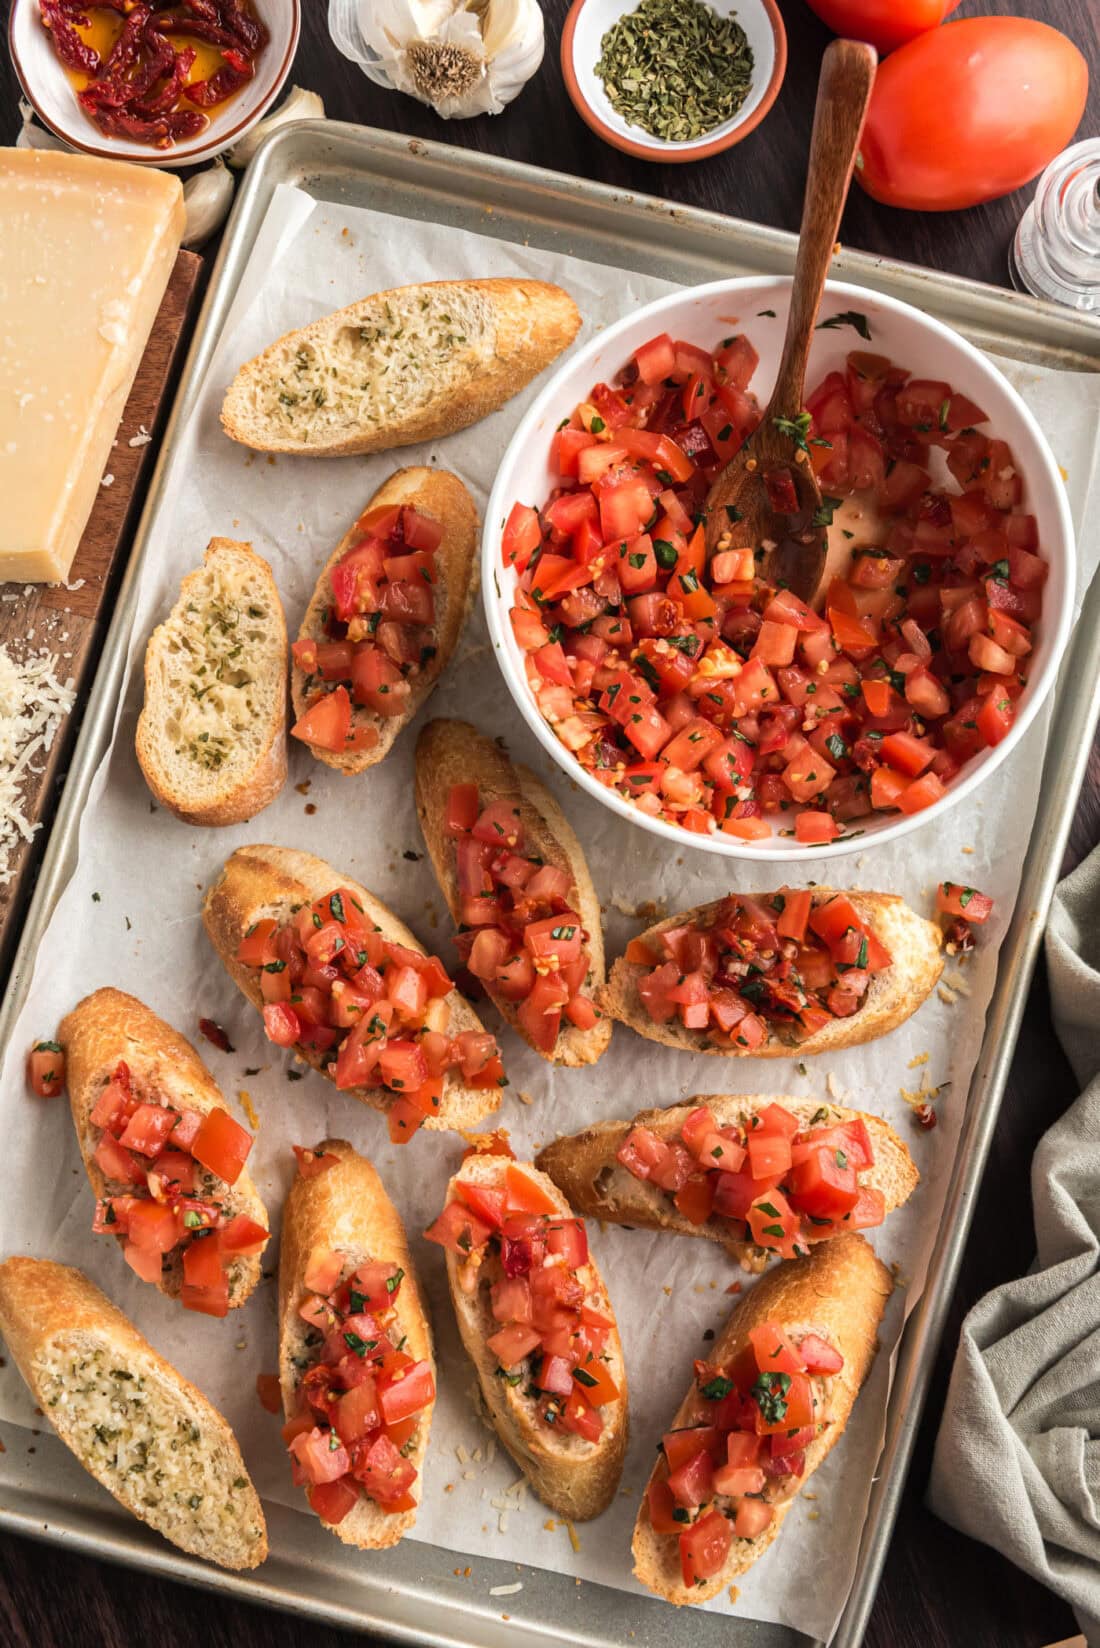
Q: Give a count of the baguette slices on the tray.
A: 12